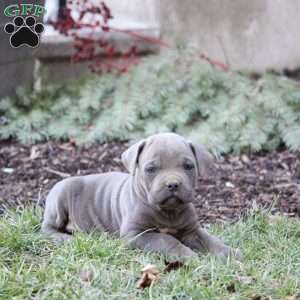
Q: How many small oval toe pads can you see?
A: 4